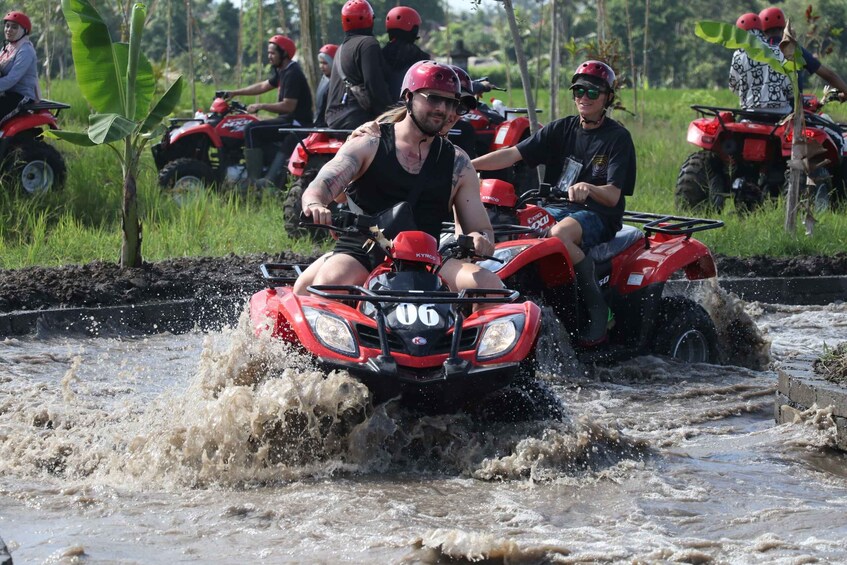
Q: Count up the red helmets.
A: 10